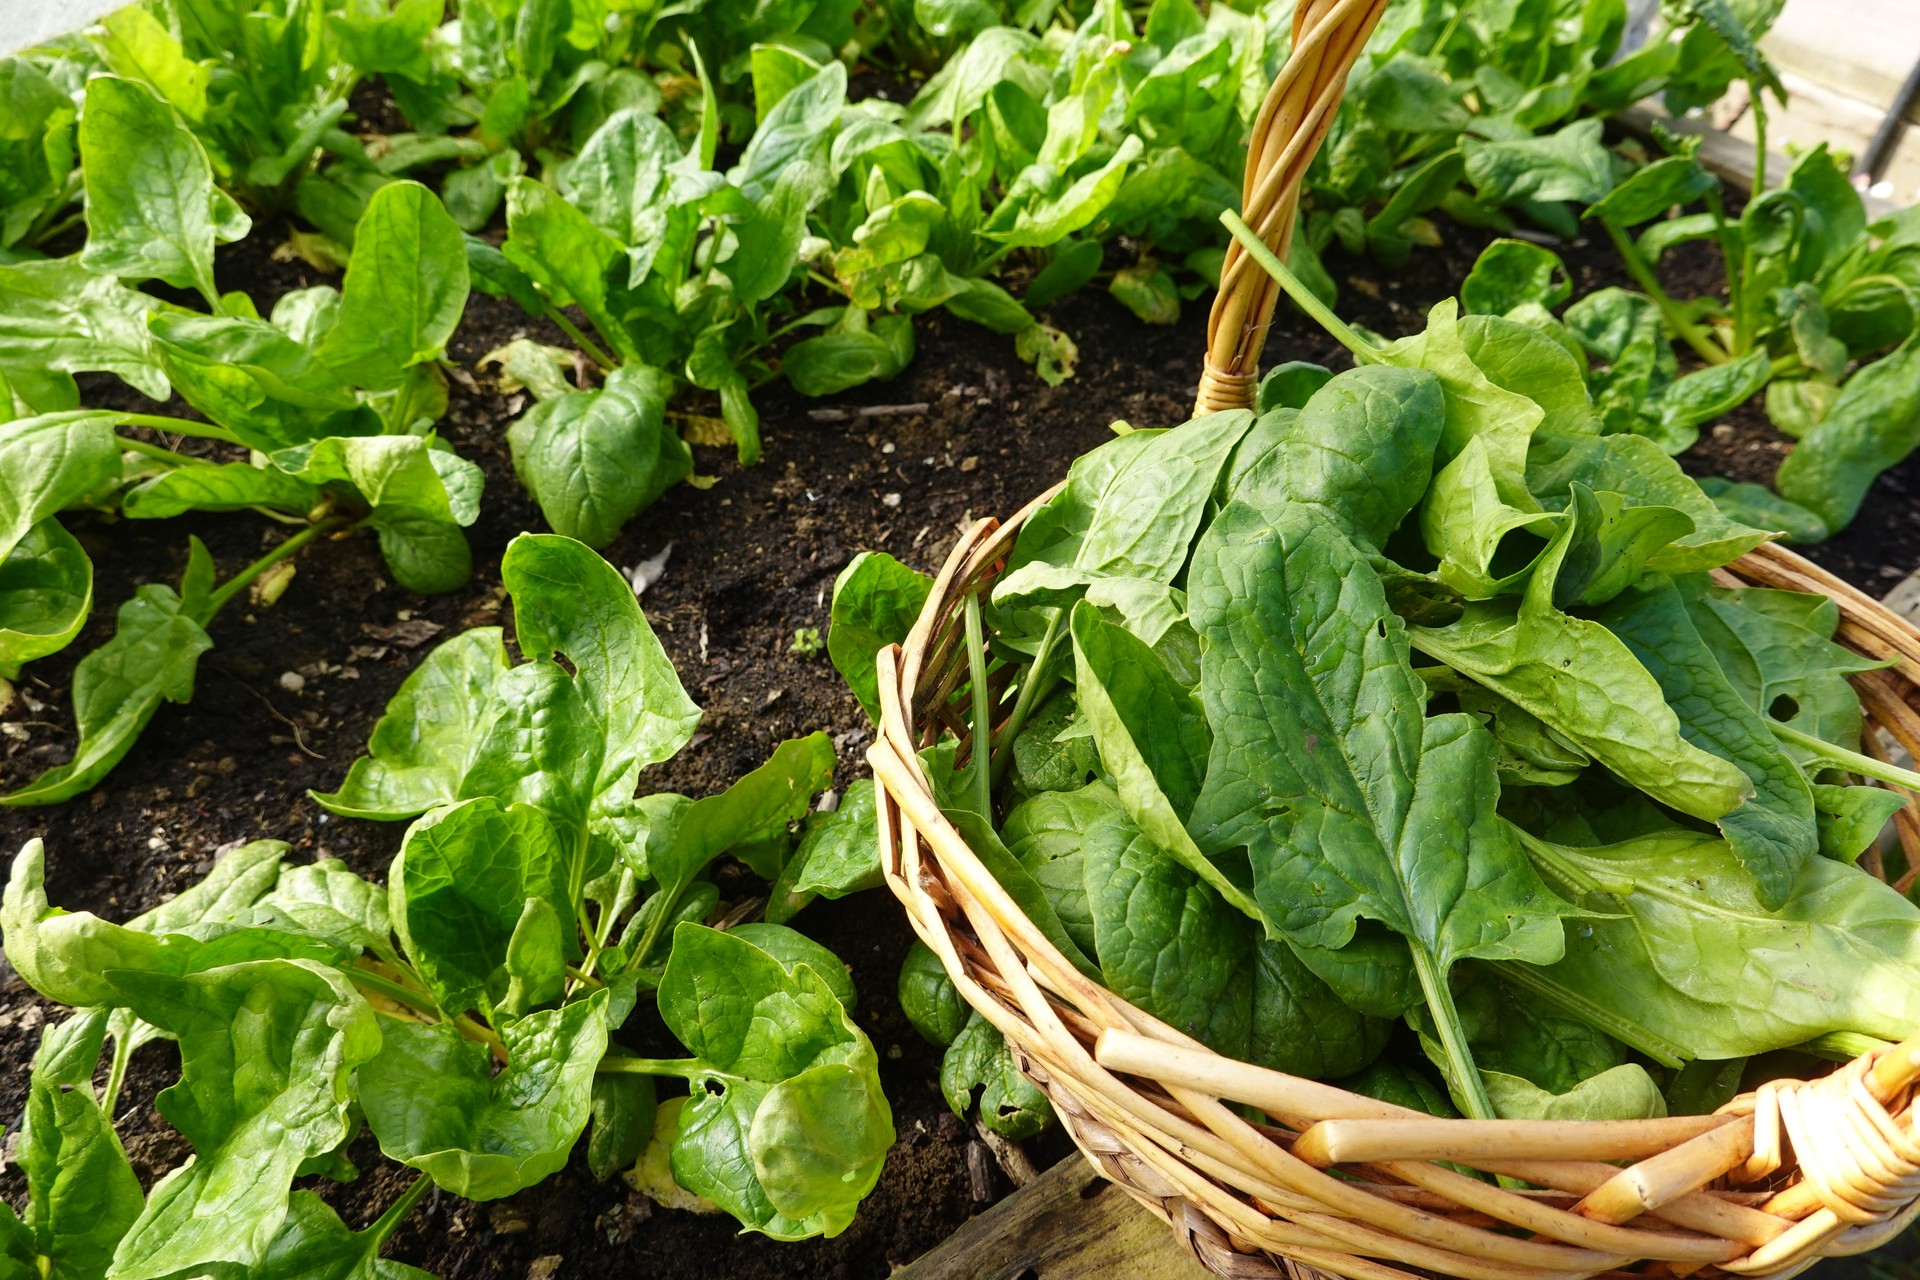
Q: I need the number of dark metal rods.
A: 1